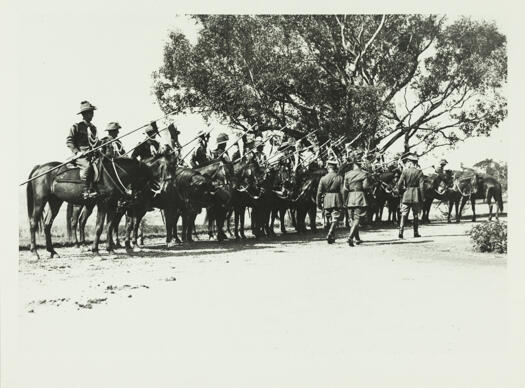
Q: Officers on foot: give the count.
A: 3